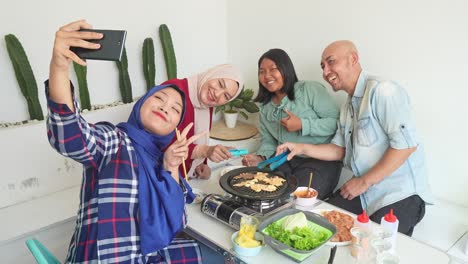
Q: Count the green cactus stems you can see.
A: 5